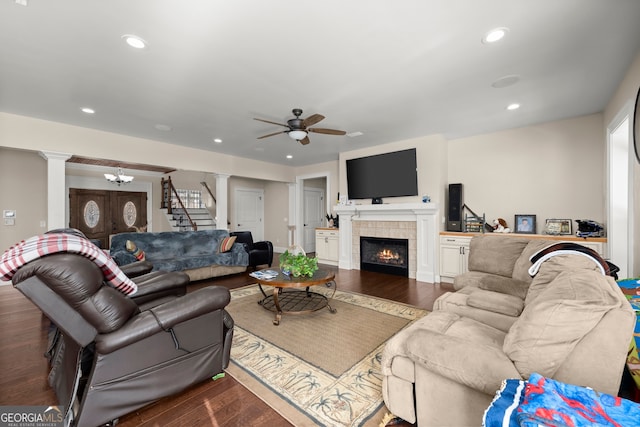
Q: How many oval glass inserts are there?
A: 2